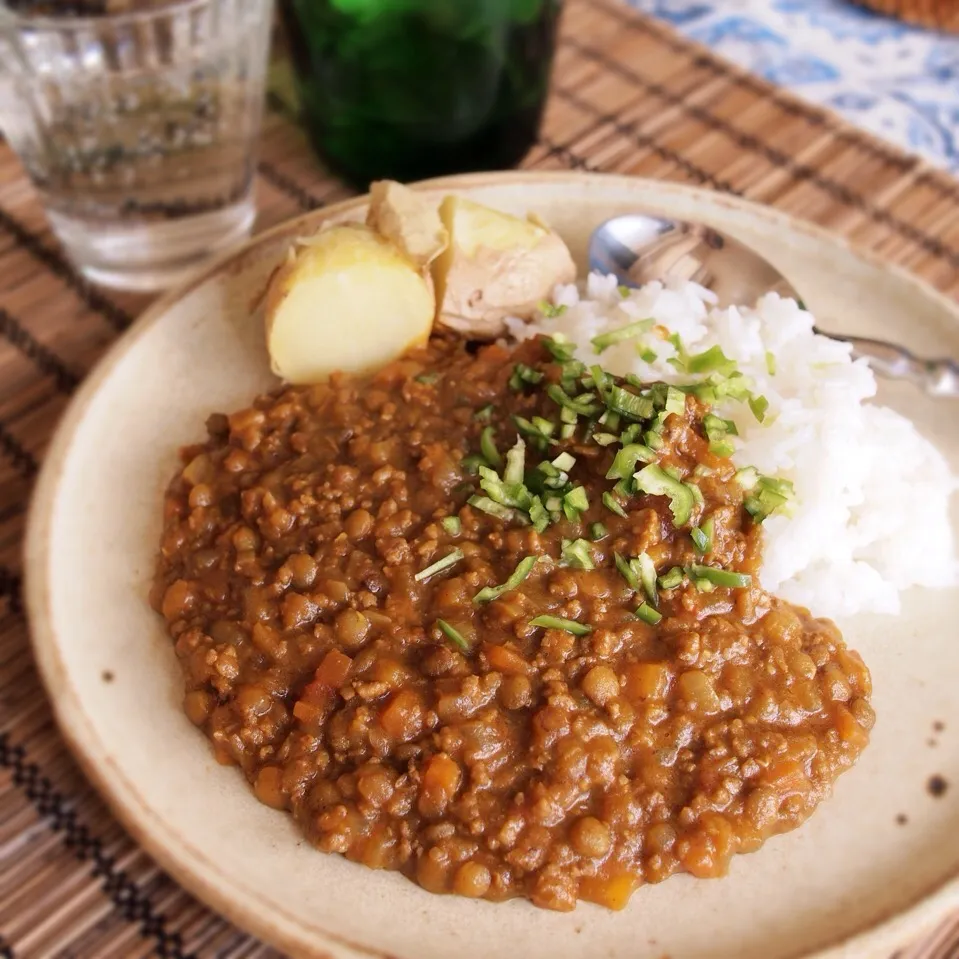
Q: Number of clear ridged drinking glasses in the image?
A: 1